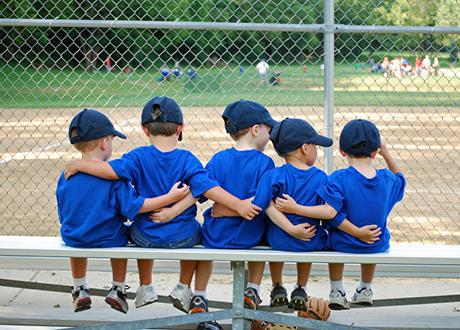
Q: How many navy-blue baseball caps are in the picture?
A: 5